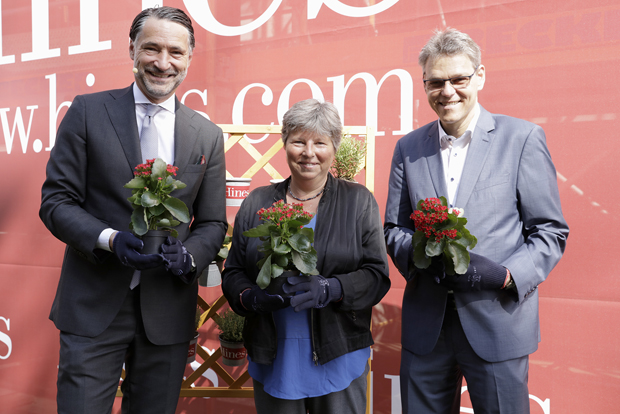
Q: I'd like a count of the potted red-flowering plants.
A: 3